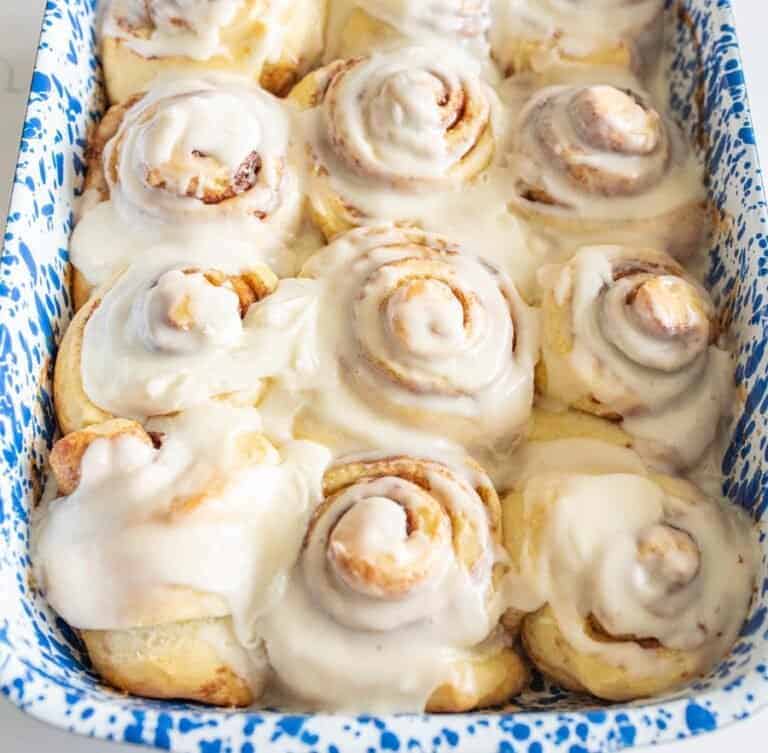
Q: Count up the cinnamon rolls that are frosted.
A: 12